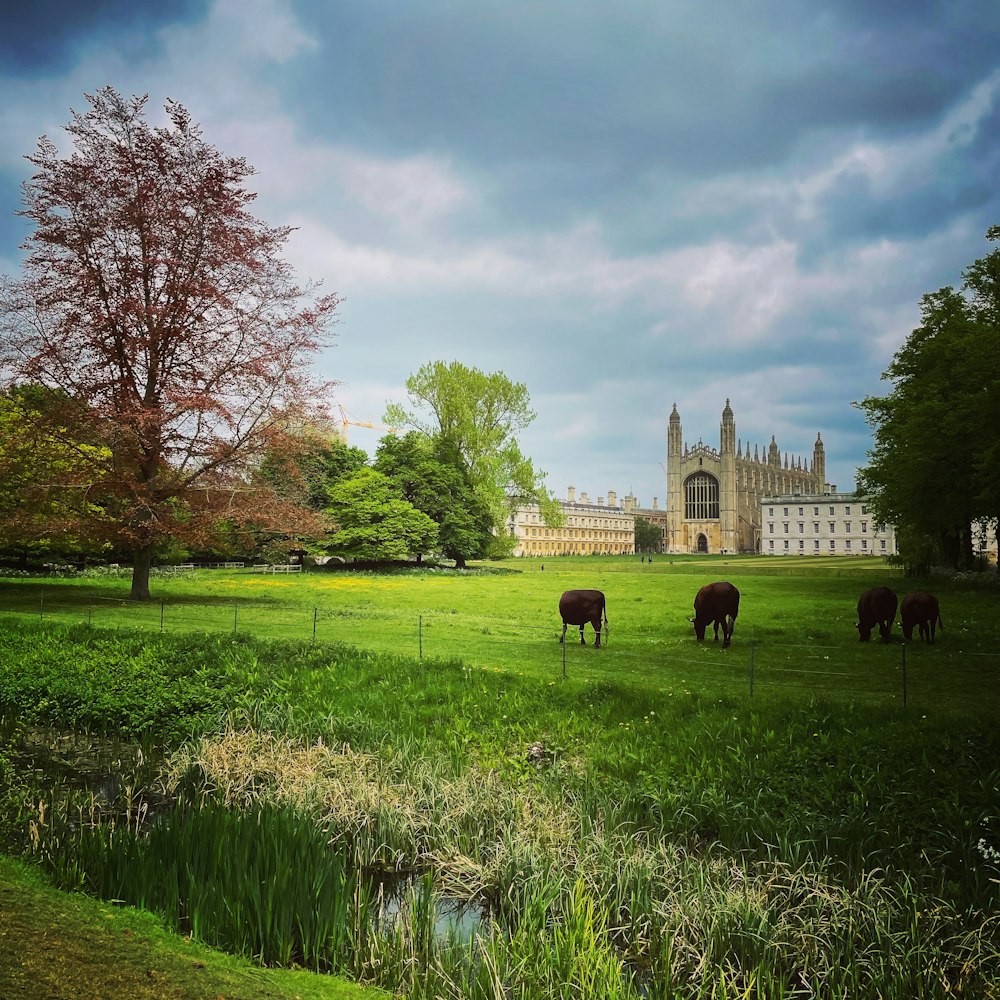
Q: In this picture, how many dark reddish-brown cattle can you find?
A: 4